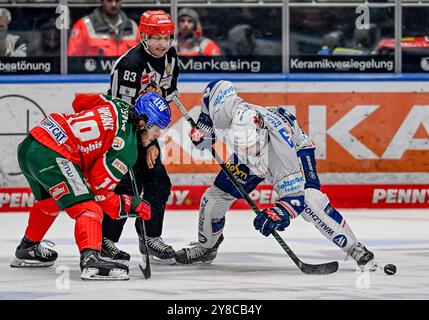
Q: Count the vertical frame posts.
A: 4